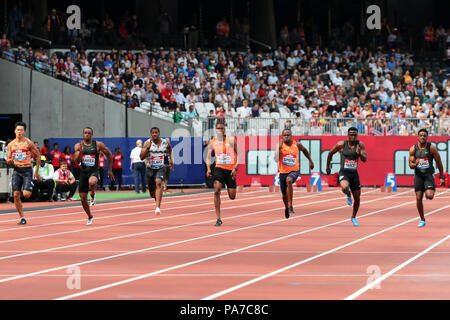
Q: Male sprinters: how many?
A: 7